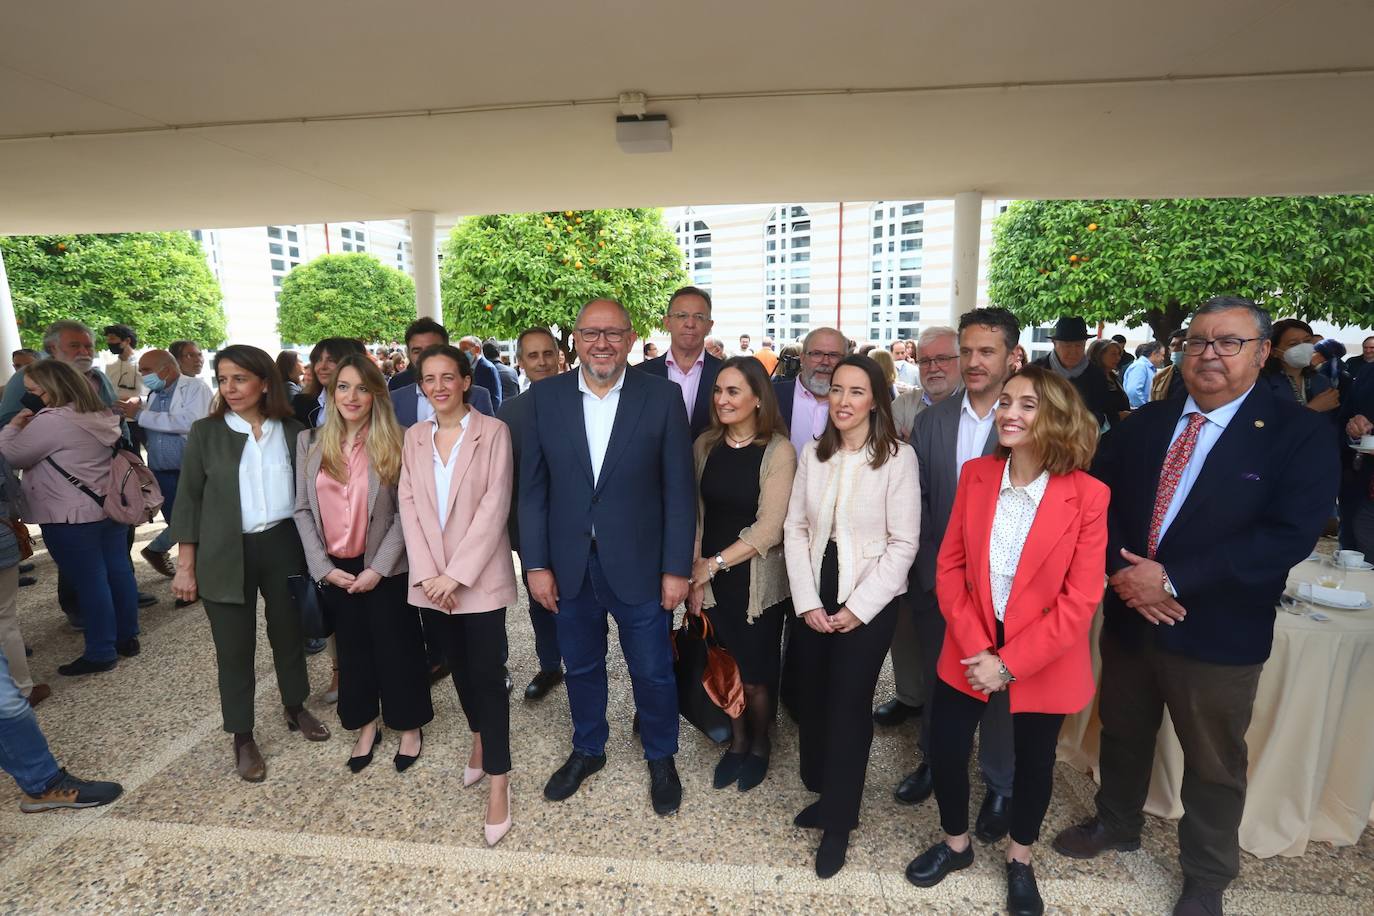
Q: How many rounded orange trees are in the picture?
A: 4